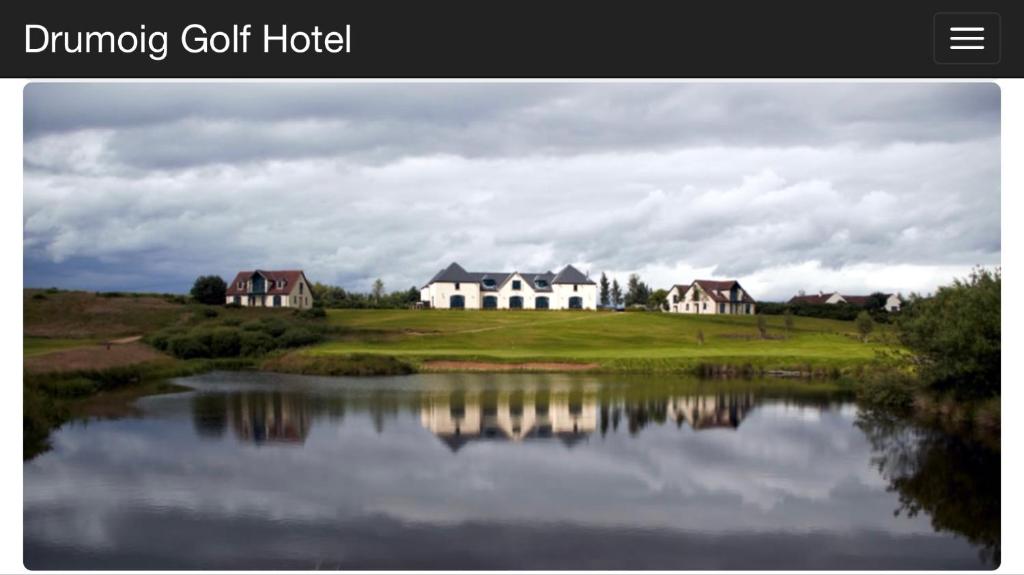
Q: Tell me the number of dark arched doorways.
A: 5